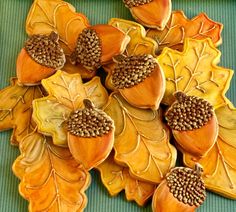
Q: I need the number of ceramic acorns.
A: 7